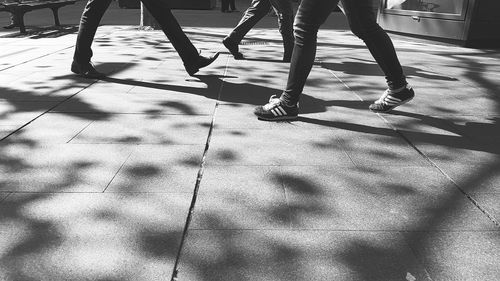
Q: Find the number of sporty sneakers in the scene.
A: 2